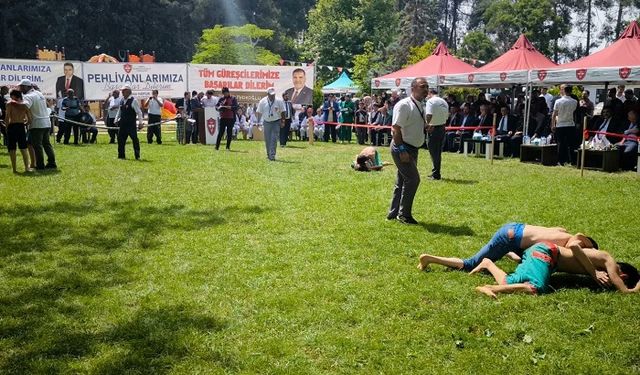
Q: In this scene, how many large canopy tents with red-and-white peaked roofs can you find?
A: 3